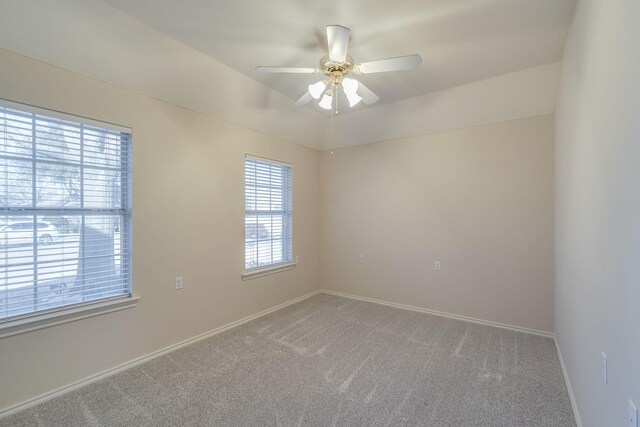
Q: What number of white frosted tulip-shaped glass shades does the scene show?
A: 4